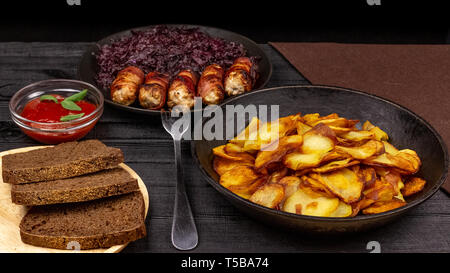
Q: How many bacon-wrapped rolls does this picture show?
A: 5